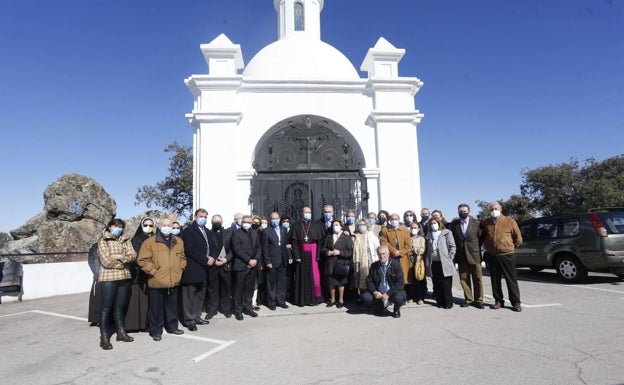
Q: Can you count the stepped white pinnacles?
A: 2